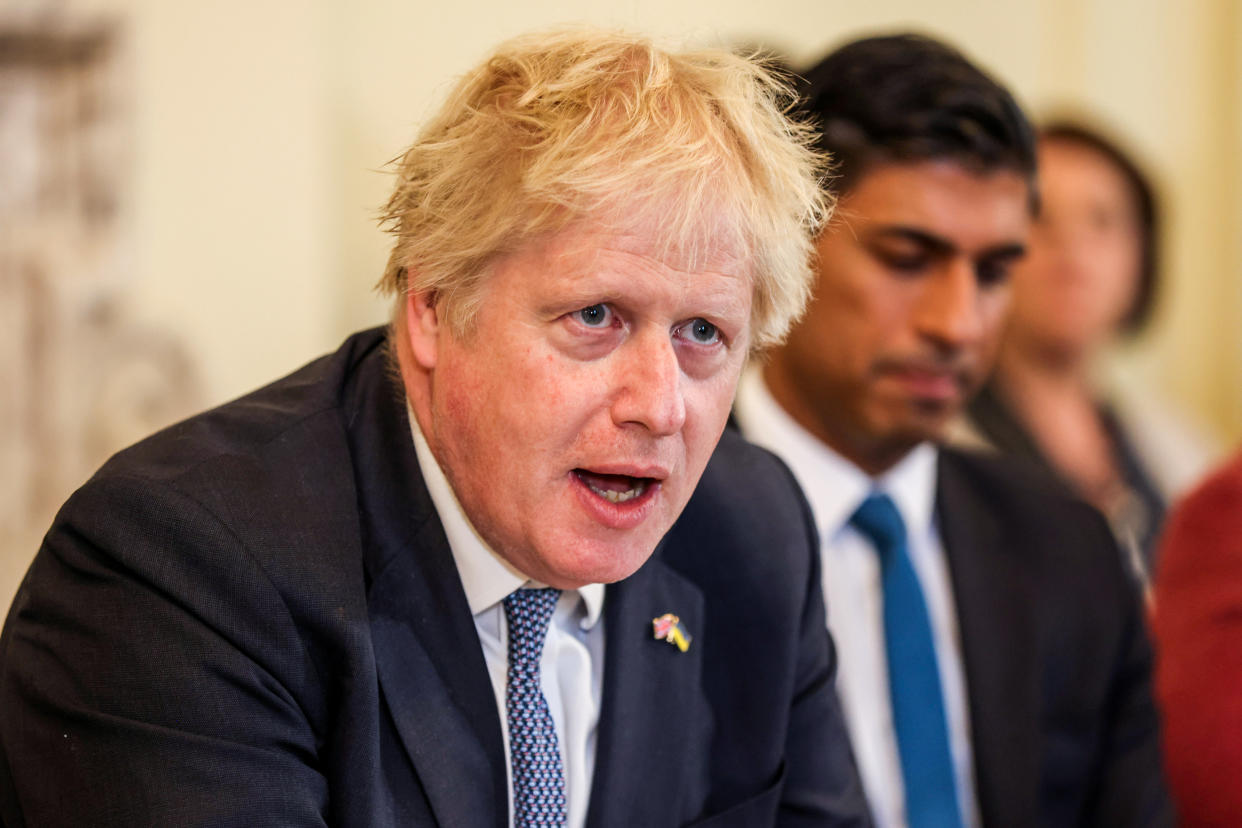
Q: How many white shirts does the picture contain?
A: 2